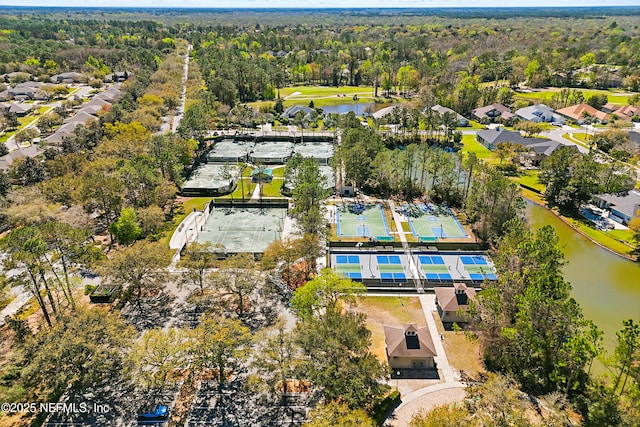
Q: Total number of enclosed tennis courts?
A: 6